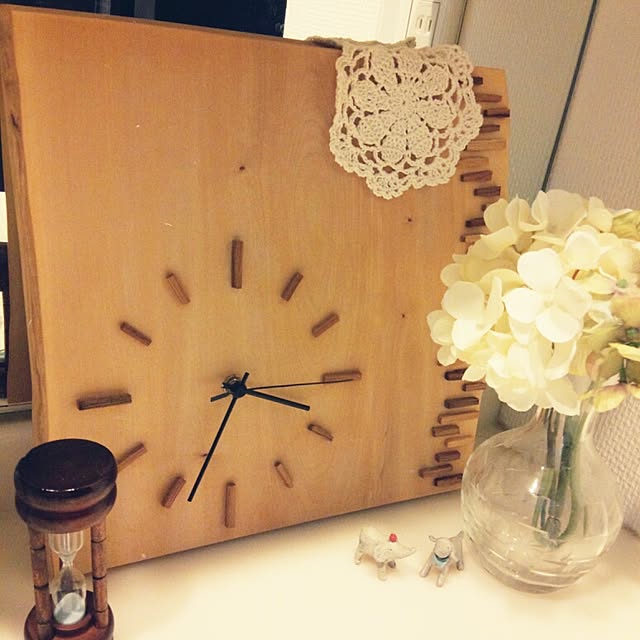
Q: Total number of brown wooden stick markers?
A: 12